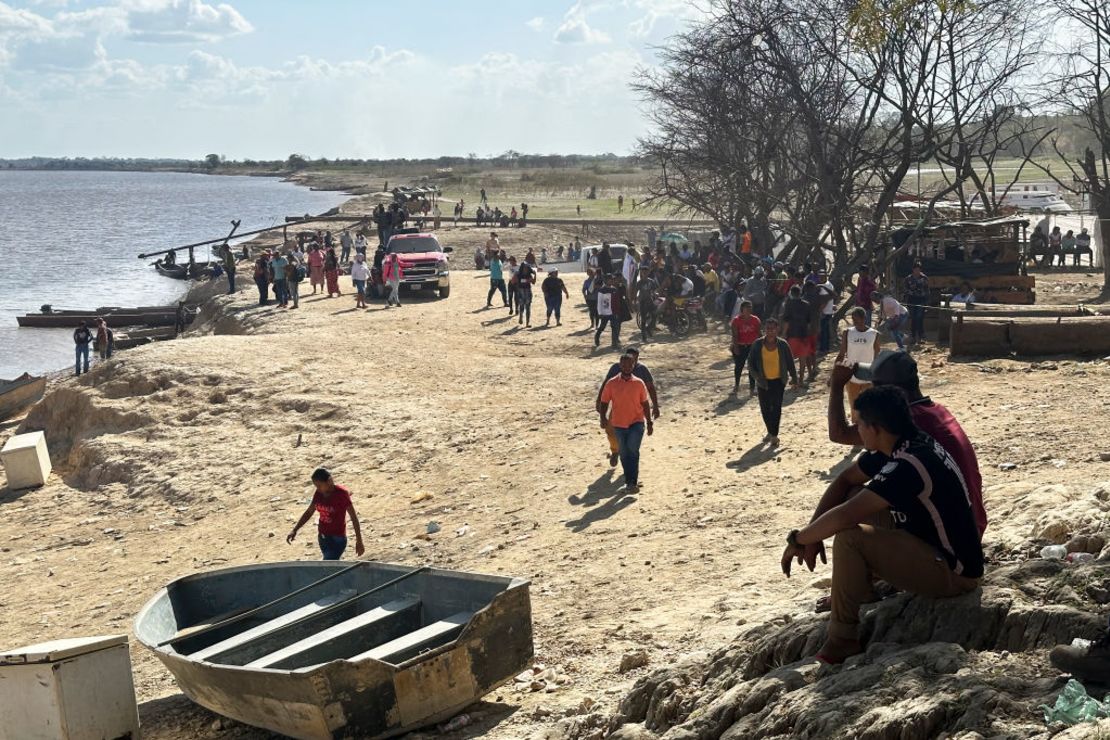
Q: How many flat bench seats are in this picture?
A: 3